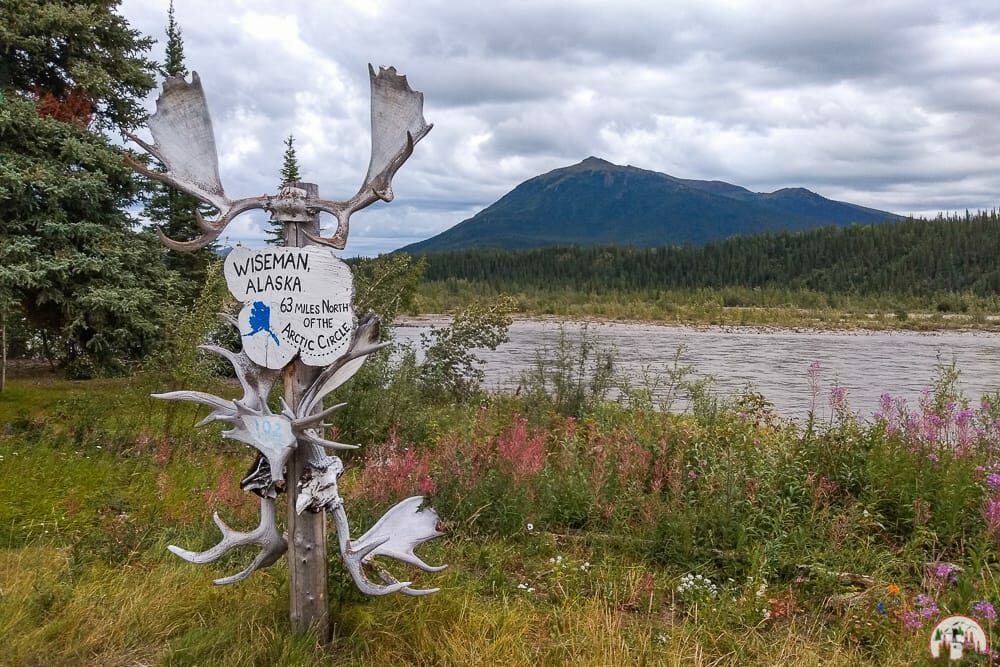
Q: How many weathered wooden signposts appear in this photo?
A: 1